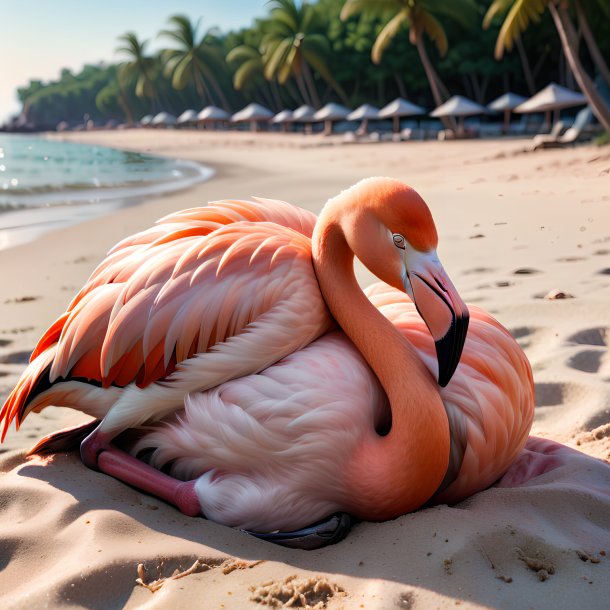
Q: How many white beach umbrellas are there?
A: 13